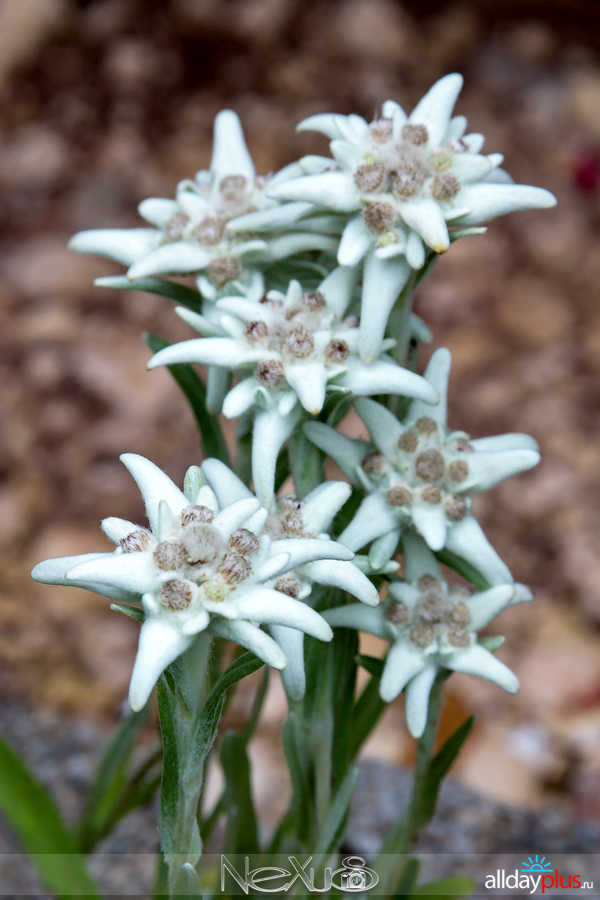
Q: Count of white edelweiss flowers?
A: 7